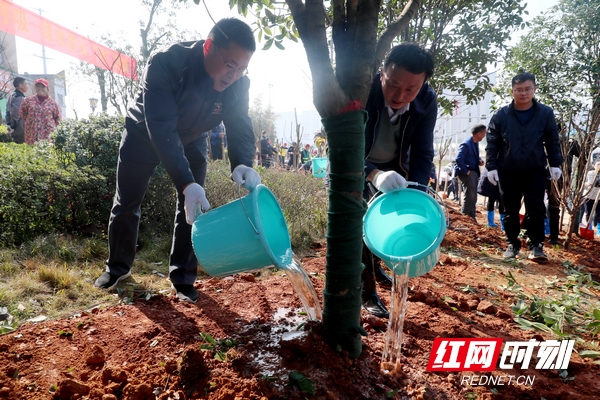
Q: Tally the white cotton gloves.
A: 5